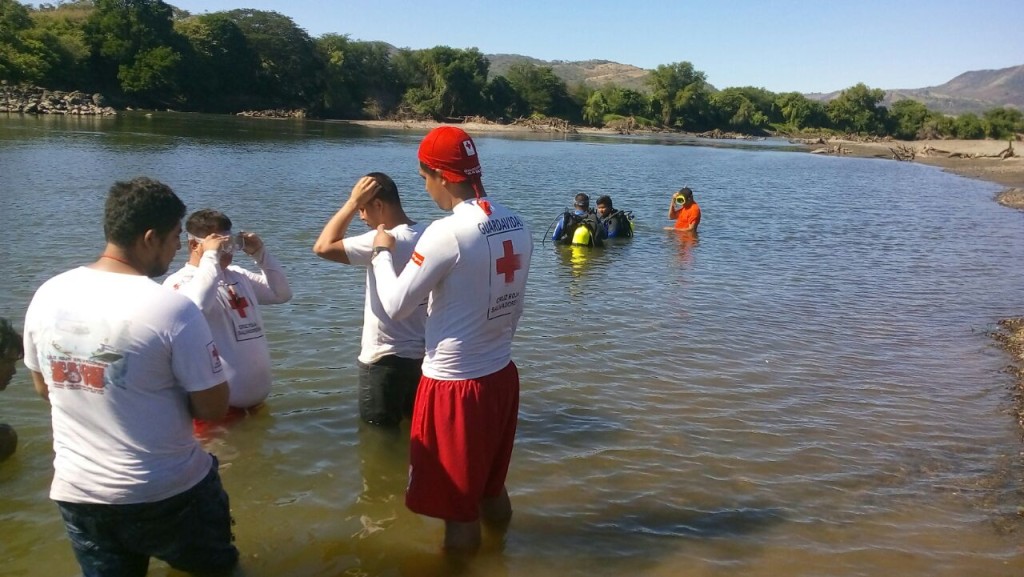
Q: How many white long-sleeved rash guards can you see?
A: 2